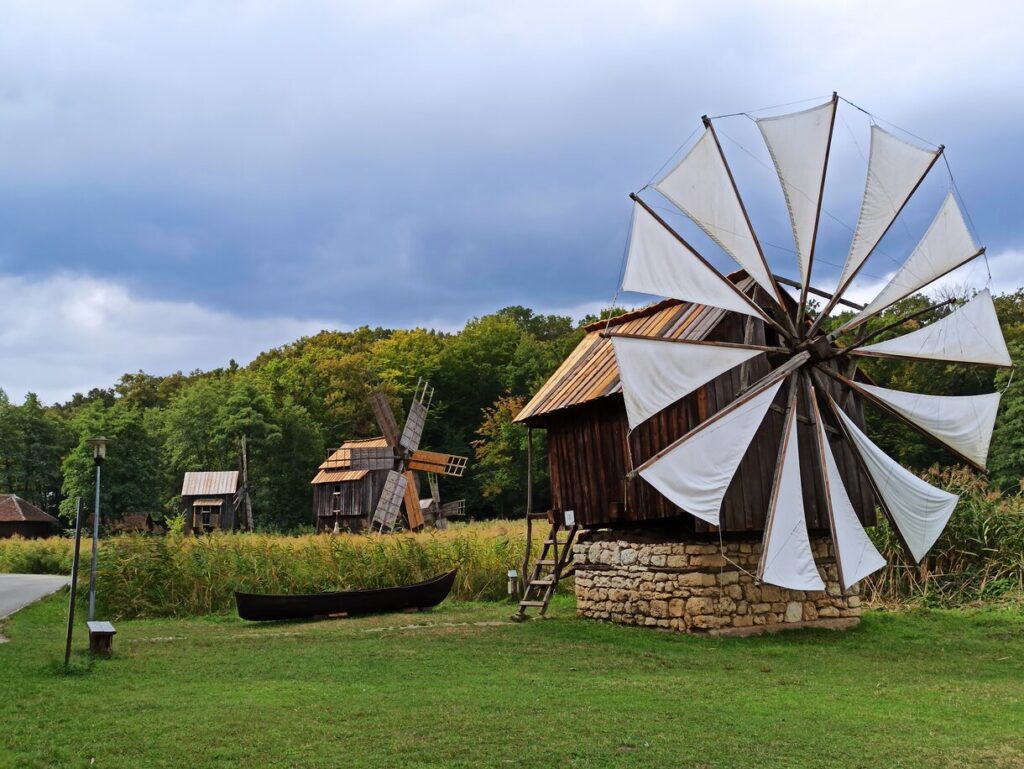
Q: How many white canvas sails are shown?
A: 12